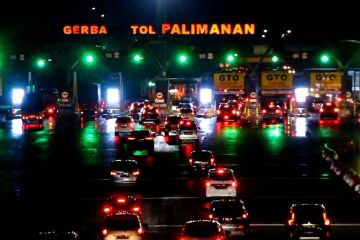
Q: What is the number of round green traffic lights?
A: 7